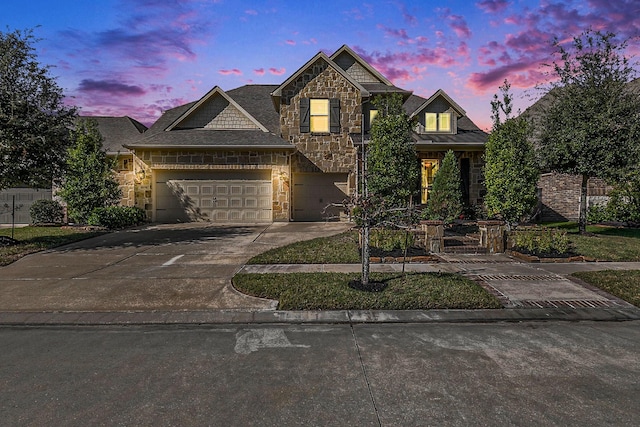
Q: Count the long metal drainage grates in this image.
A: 2